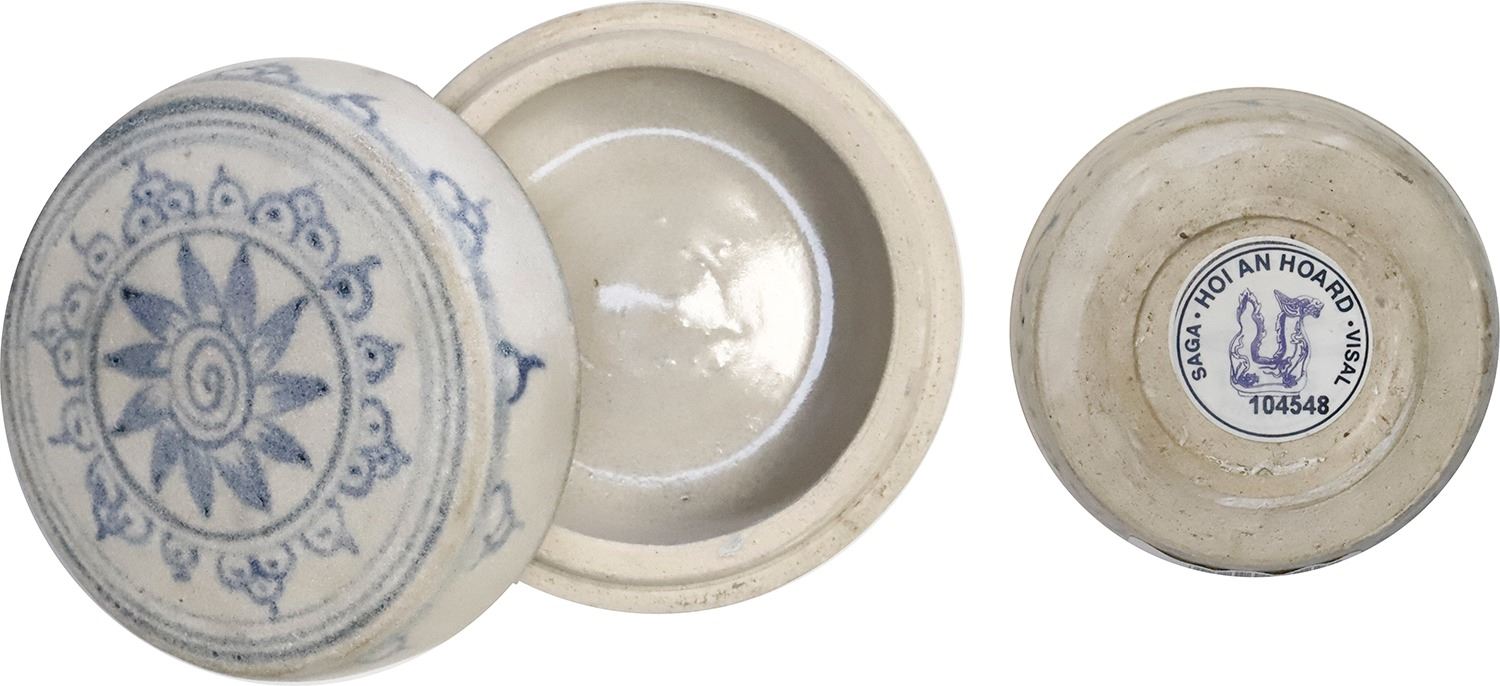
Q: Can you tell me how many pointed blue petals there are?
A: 11